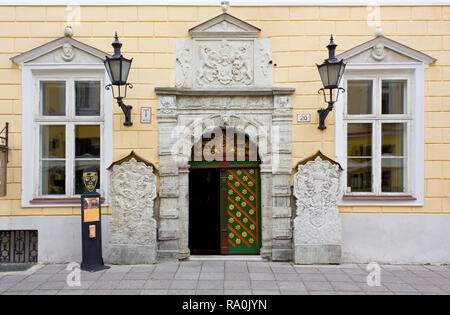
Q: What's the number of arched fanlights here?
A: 1